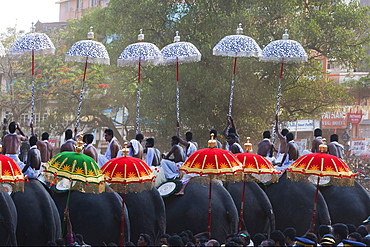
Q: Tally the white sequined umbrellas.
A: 6